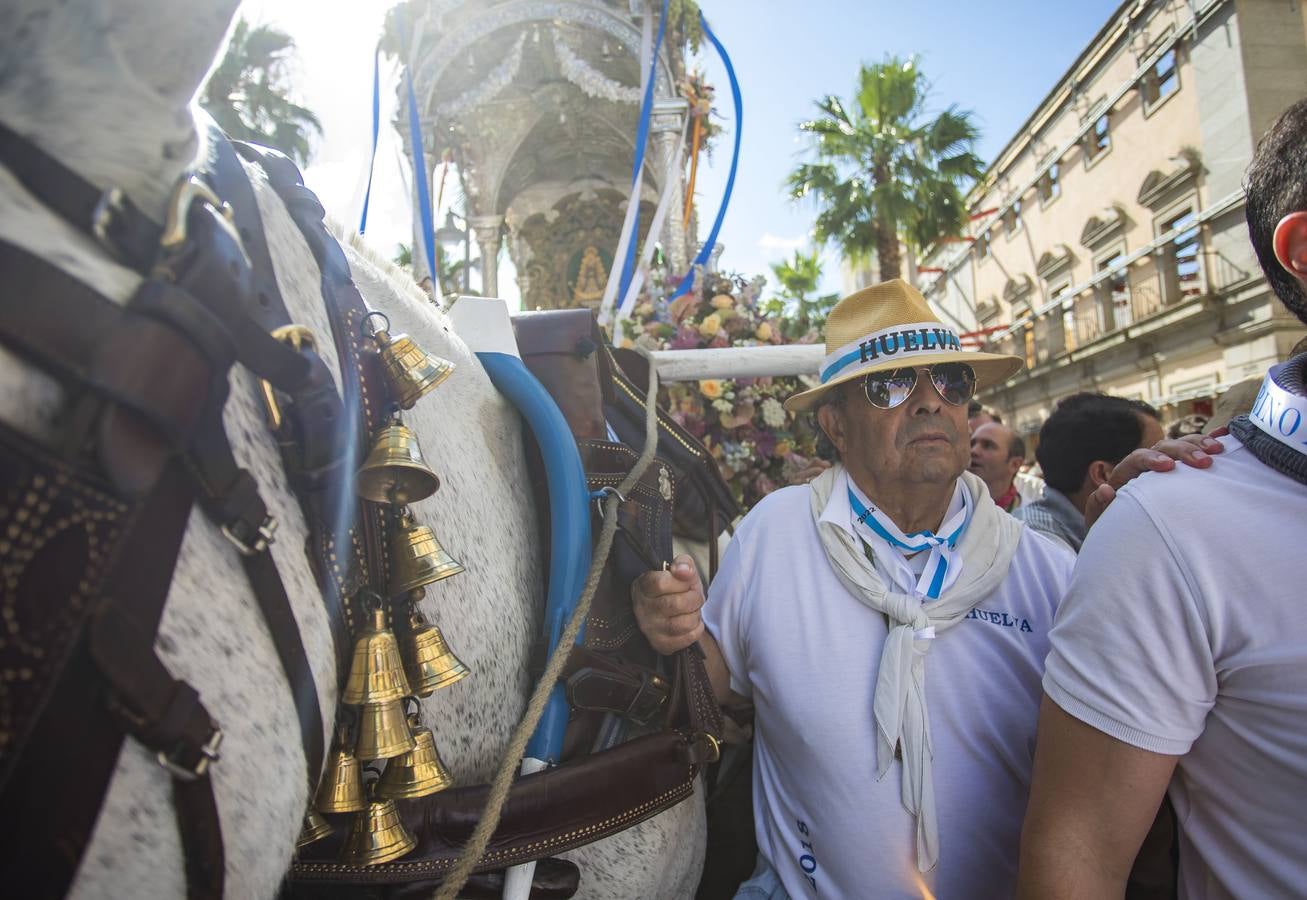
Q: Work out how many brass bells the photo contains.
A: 10